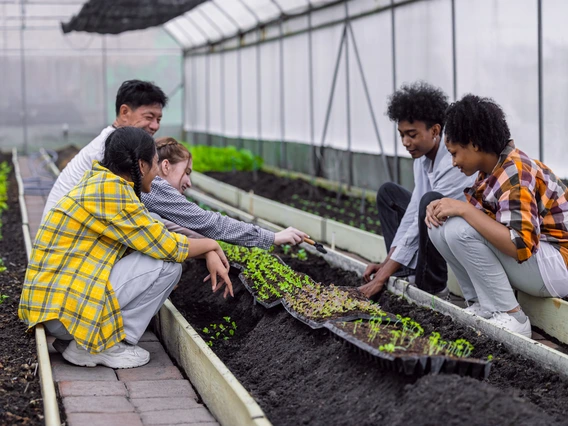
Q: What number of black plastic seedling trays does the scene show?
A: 4